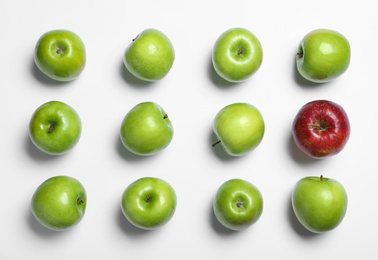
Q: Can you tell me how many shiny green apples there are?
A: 11